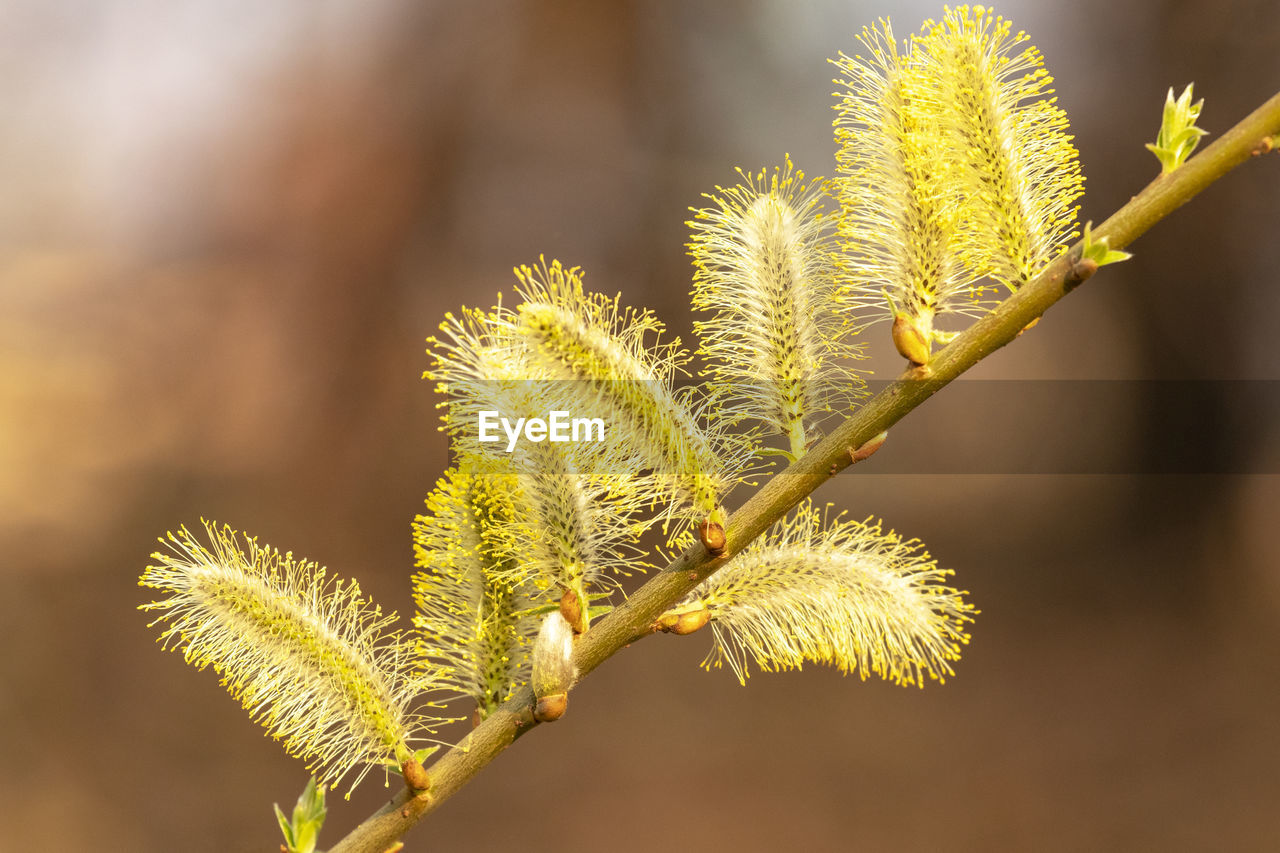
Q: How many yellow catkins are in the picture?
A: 8